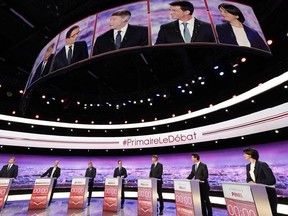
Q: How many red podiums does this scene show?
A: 7